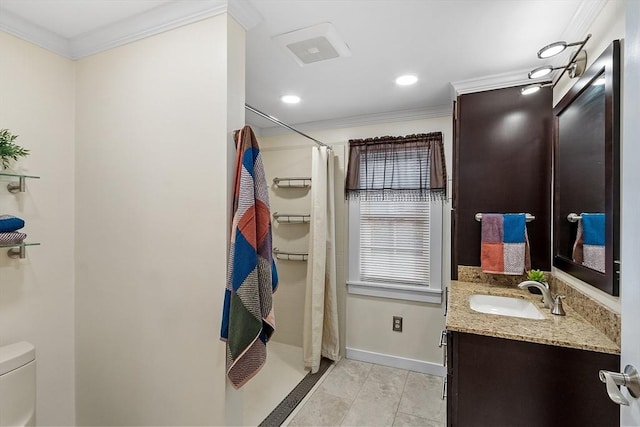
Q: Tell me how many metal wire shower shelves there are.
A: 3